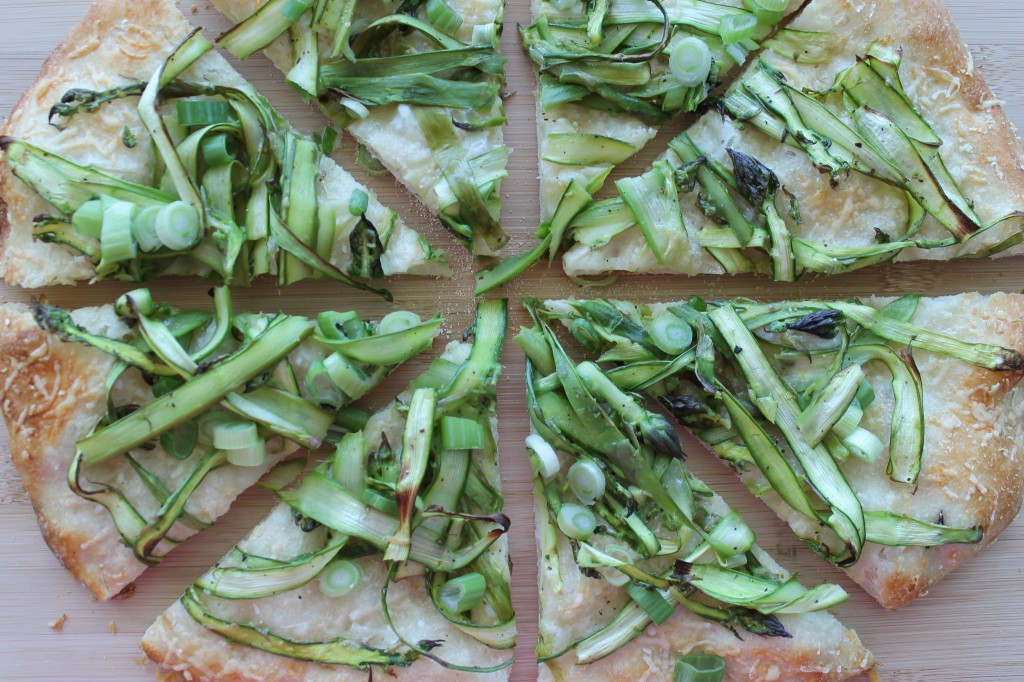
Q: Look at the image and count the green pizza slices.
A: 8